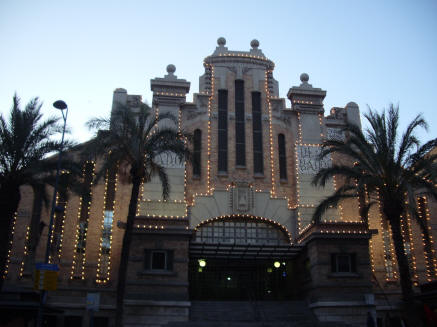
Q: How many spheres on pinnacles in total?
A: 4